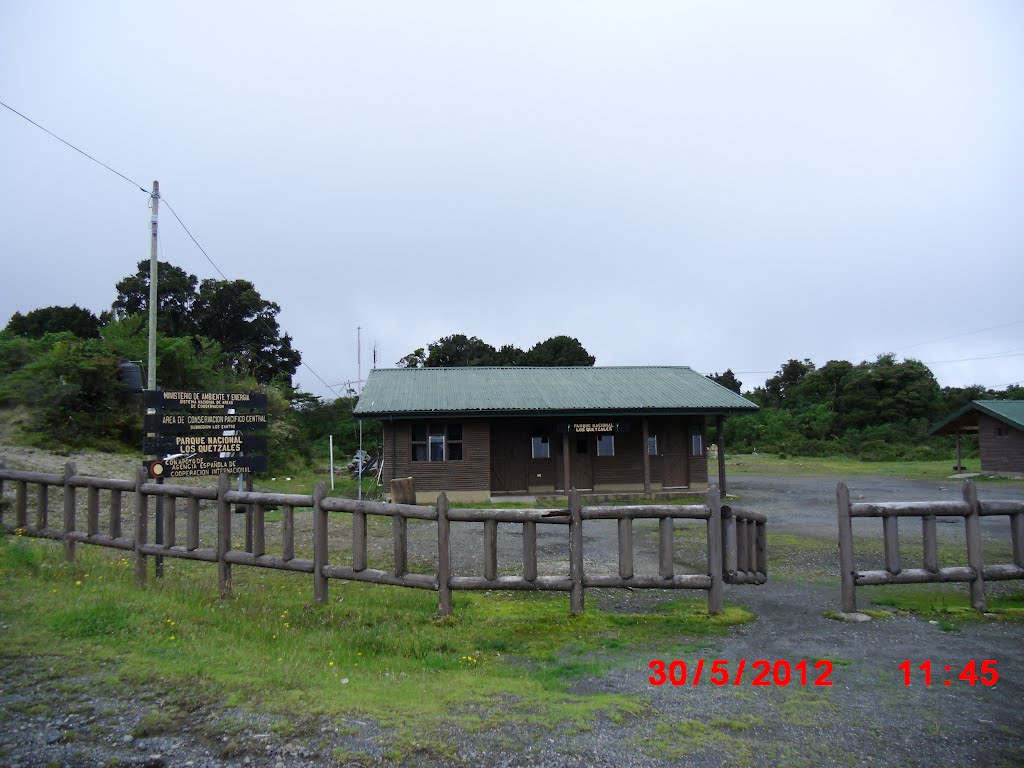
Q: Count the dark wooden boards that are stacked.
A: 4